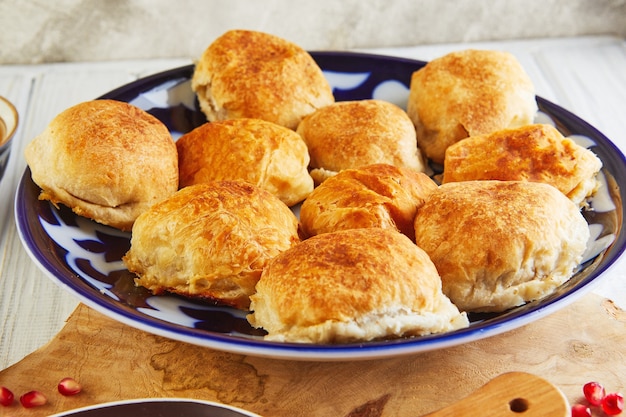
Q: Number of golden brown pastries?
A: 10